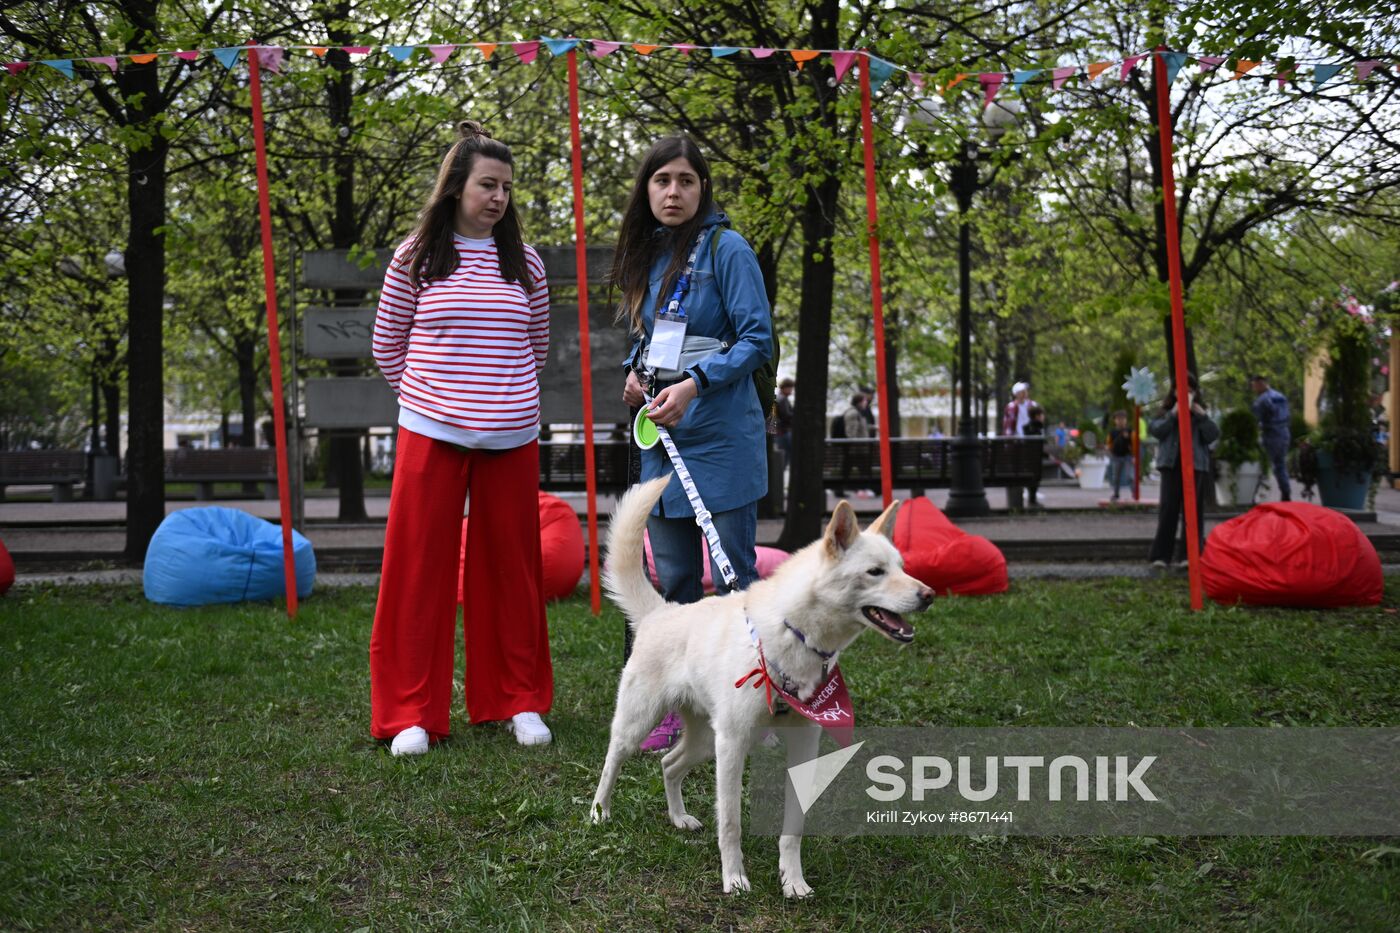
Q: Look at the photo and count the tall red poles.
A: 4